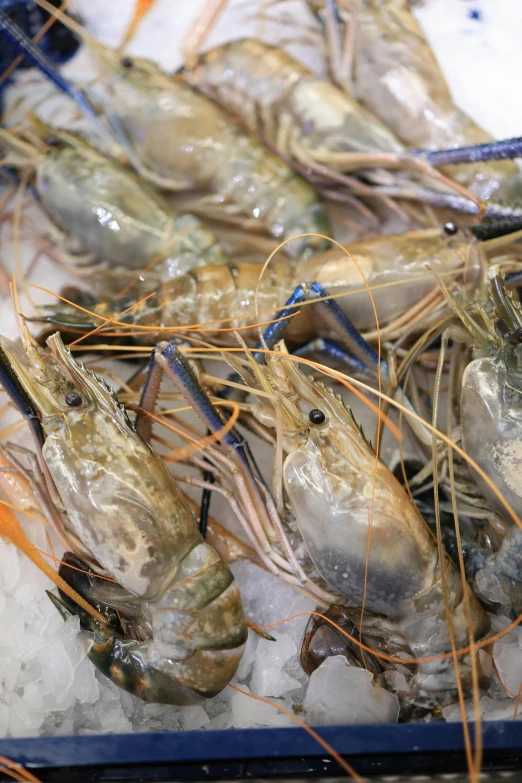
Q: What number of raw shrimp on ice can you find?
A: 8